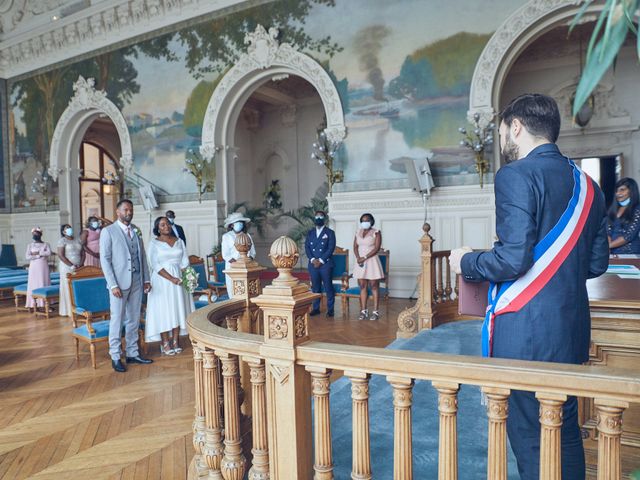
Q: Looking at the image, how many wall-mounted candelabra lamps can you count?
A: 5